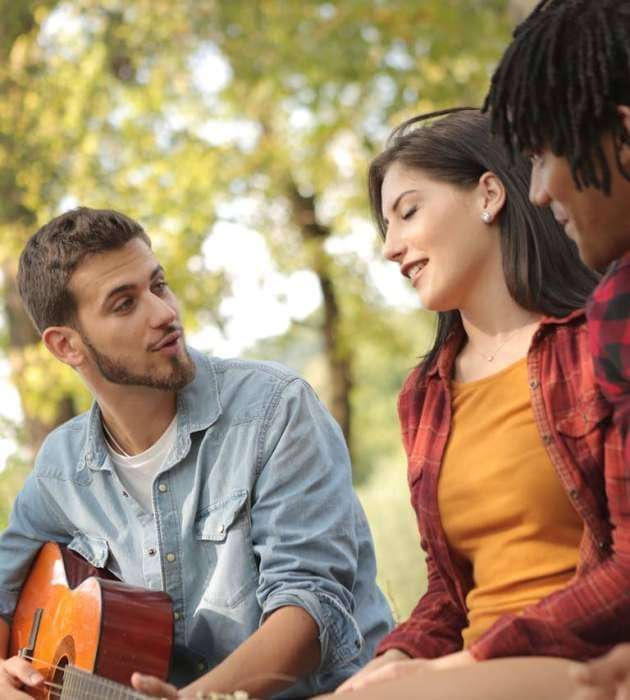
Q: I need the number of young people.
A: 3